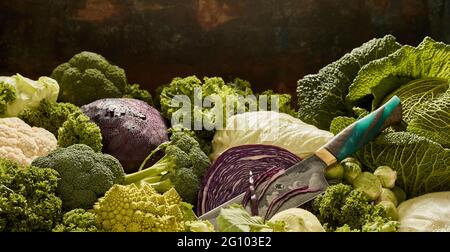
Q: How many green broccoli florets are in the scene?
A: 3